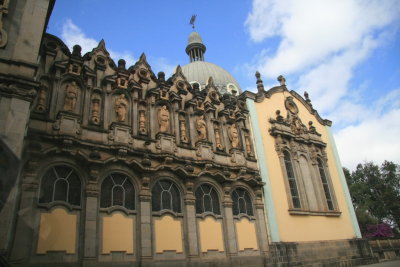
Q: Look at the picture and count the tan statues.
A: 5